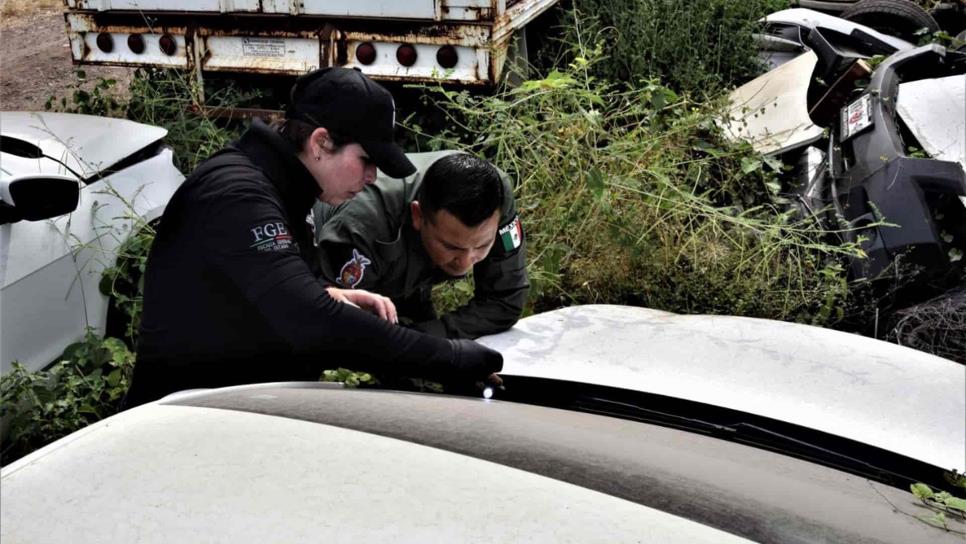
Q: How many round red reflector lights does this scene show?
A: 6